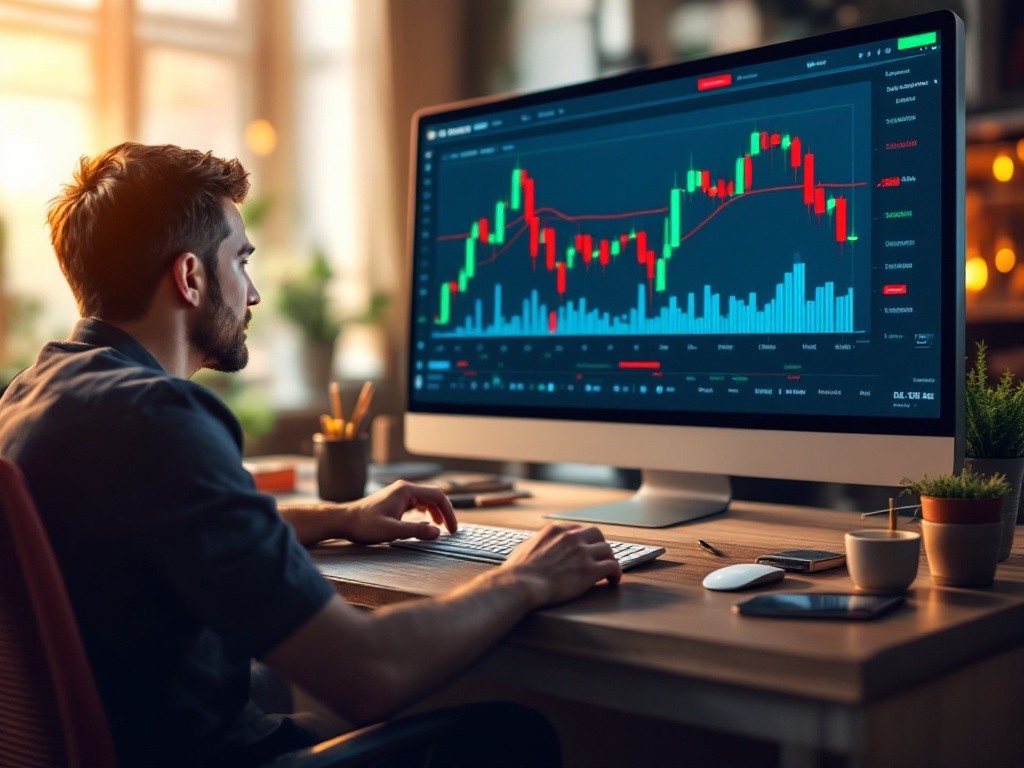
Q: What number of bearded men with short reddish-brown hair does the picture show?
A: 1